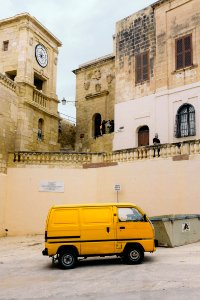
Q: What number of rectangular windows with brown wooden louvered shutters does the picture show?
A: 2